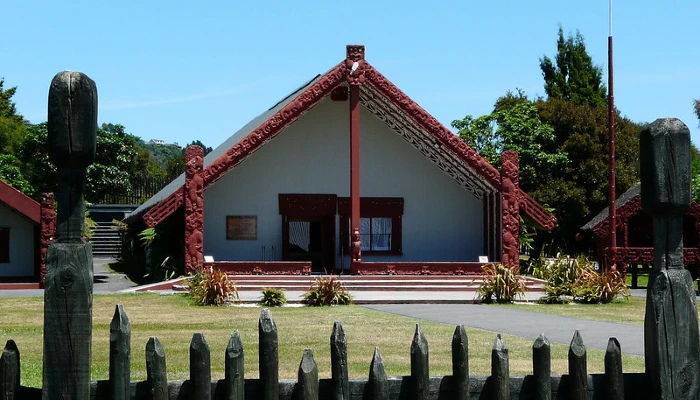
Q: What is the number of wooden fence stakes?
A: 15